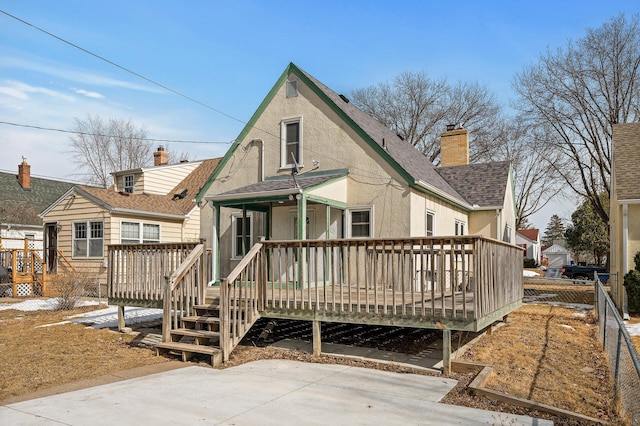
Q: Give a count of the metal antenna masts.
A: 1